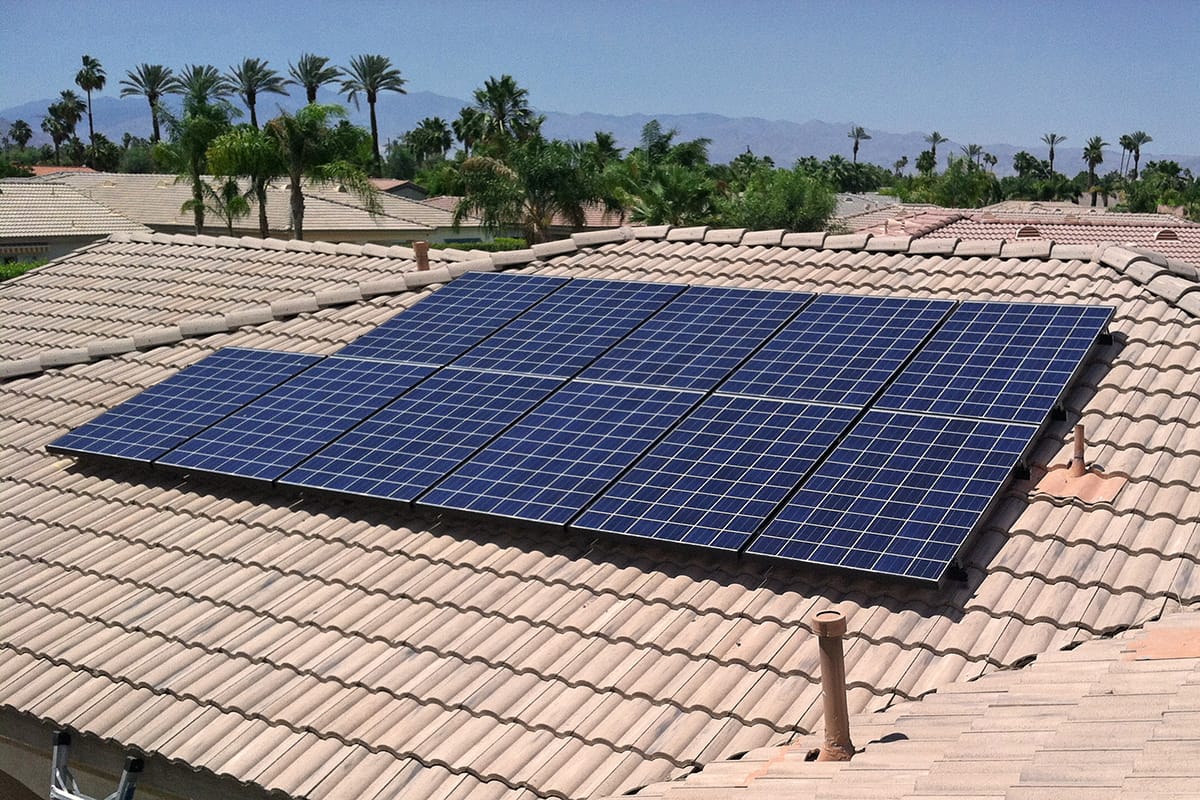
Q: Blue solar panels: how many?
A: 11